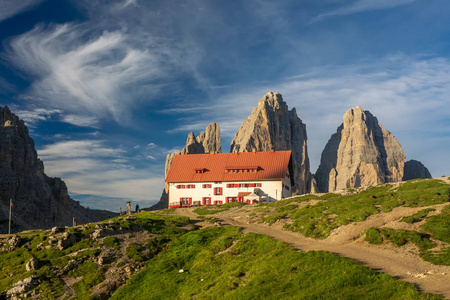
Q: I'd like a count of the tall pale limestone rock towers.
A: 3